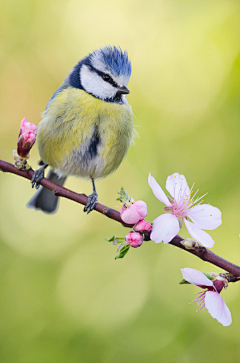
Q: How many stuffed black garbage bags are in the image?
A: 0